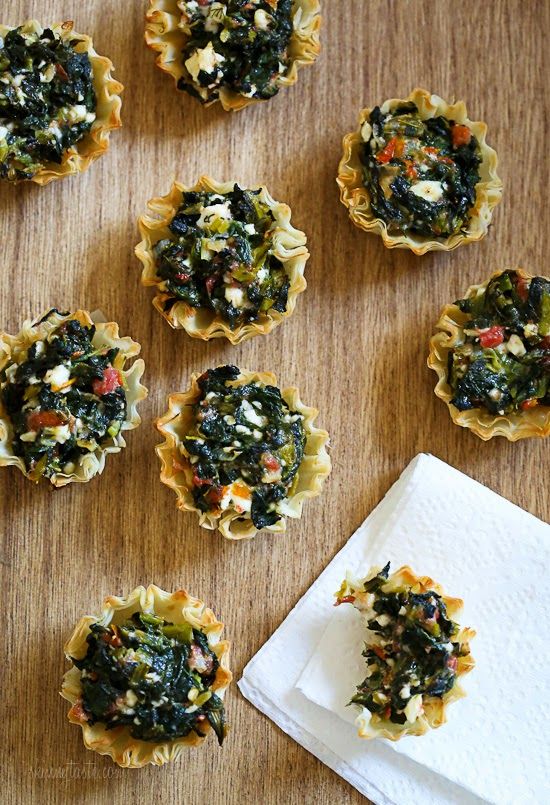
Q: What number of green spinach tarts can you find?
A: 9